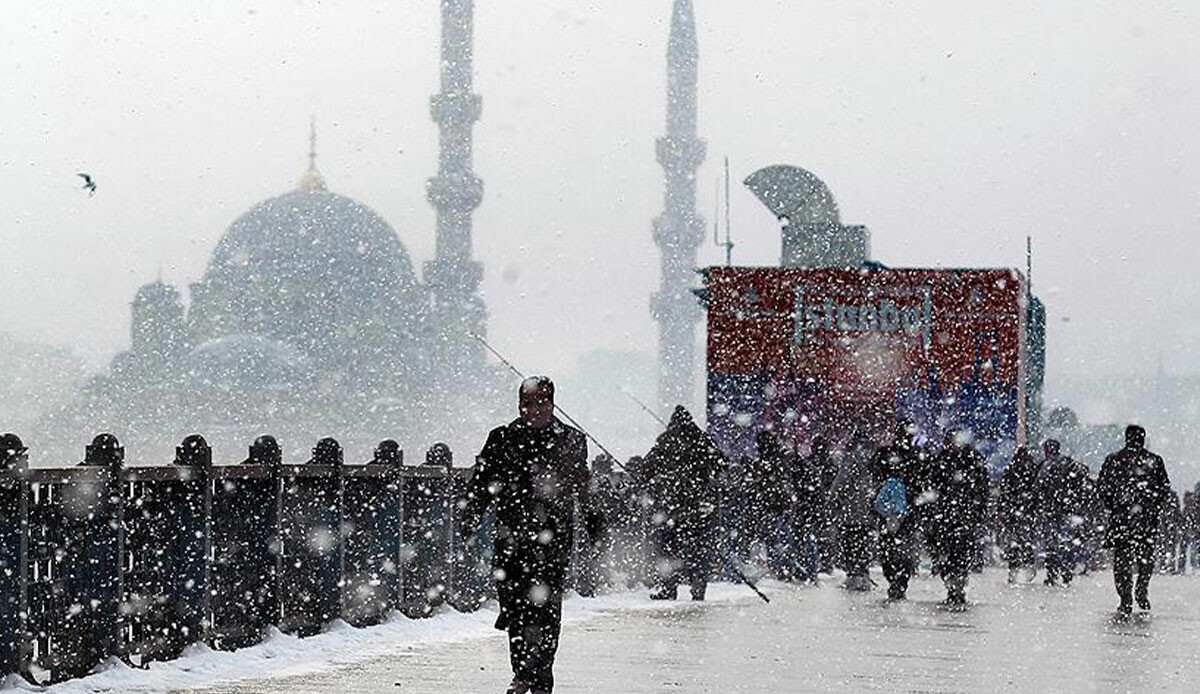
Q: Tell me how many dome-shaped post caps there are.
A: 7